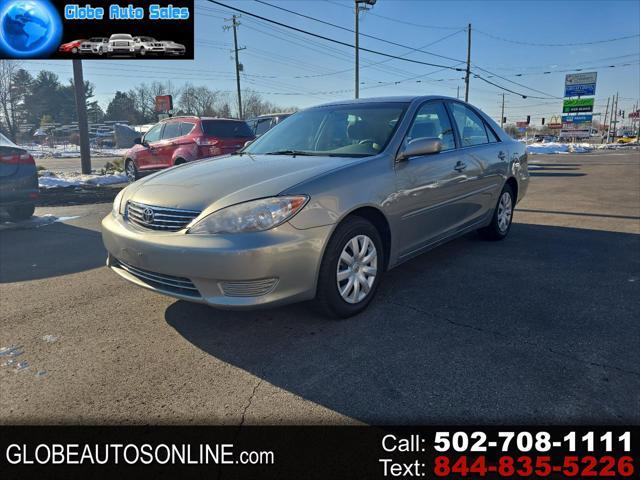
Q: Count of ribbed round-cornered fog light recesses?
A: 1